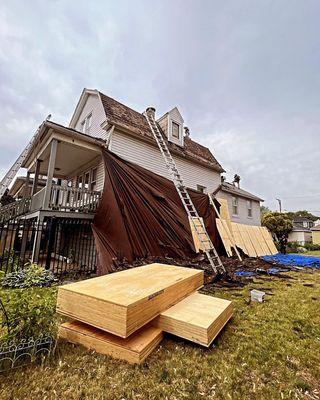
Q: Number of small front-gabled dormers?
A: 1